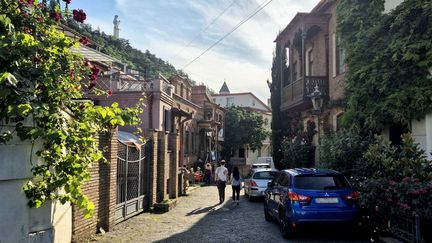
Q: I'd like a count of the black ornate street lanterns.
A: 1